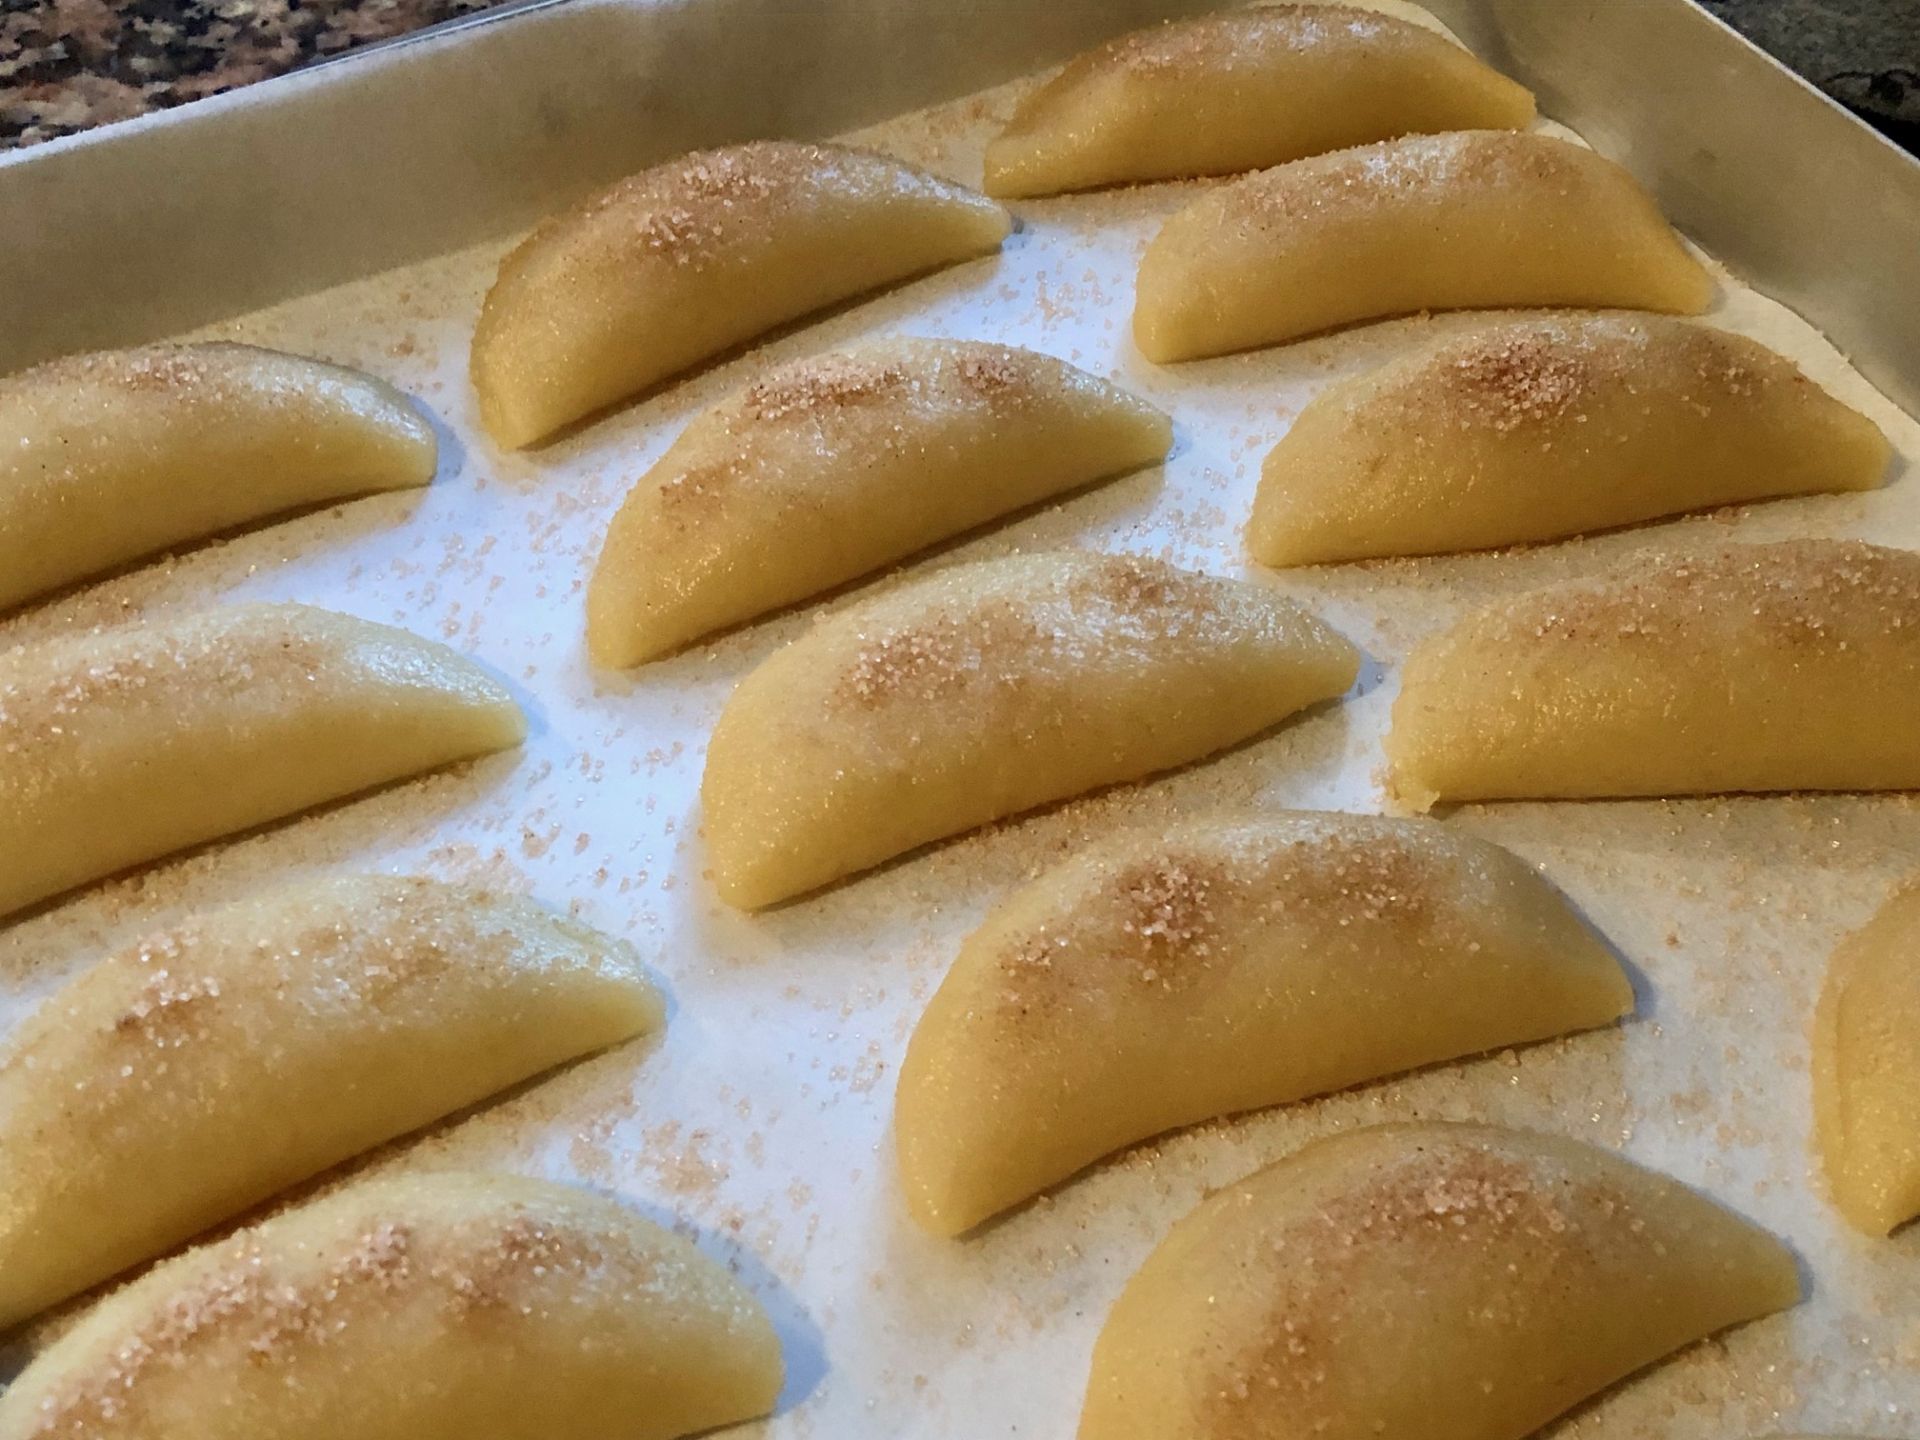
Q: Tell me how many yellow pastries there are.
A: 14